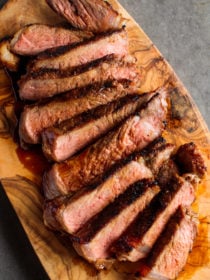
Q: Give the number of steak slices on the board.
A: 11